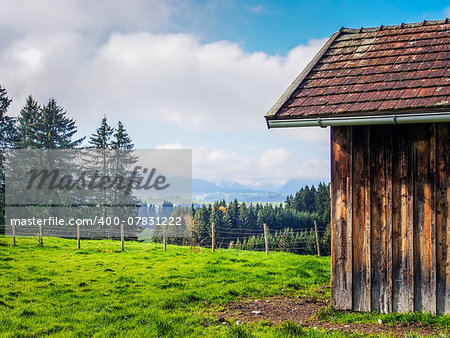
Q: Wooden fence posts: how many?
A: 8